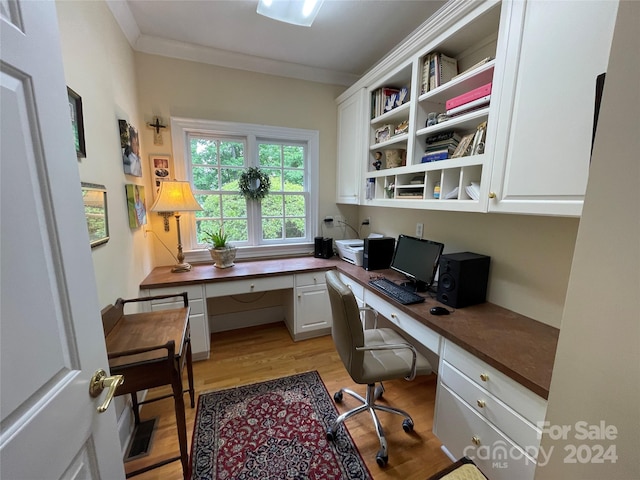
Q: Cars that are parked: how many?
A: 0